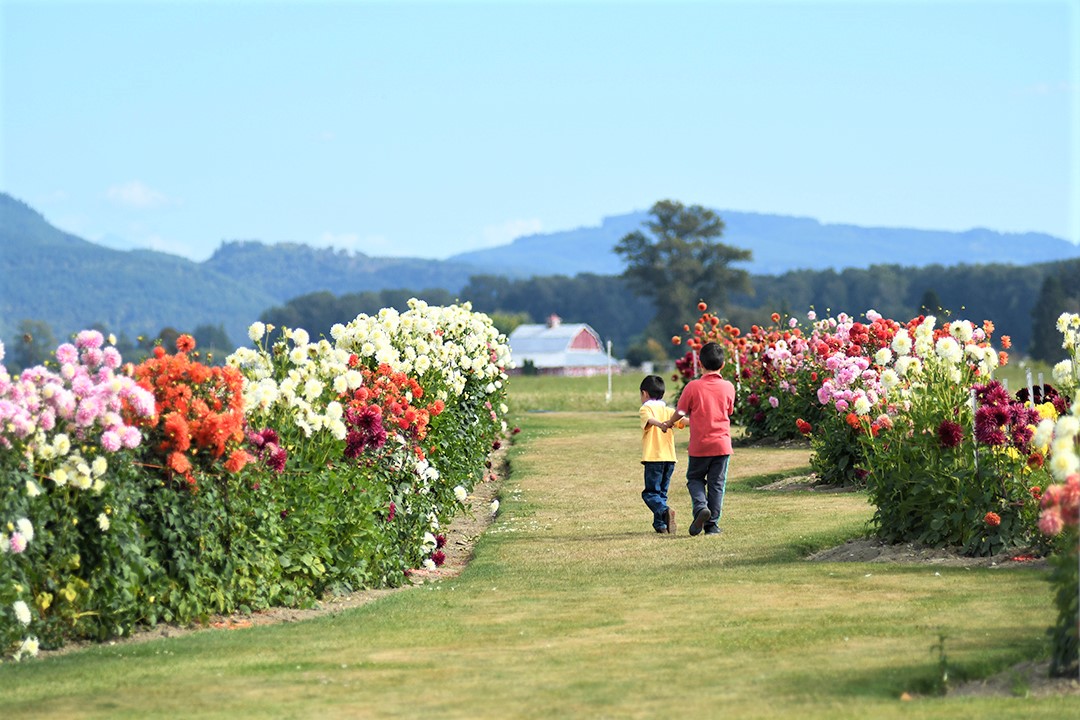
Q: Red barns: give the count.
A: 1